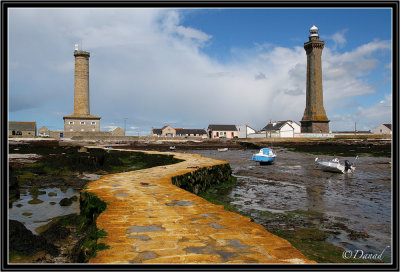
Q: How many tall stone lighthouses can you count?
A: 2